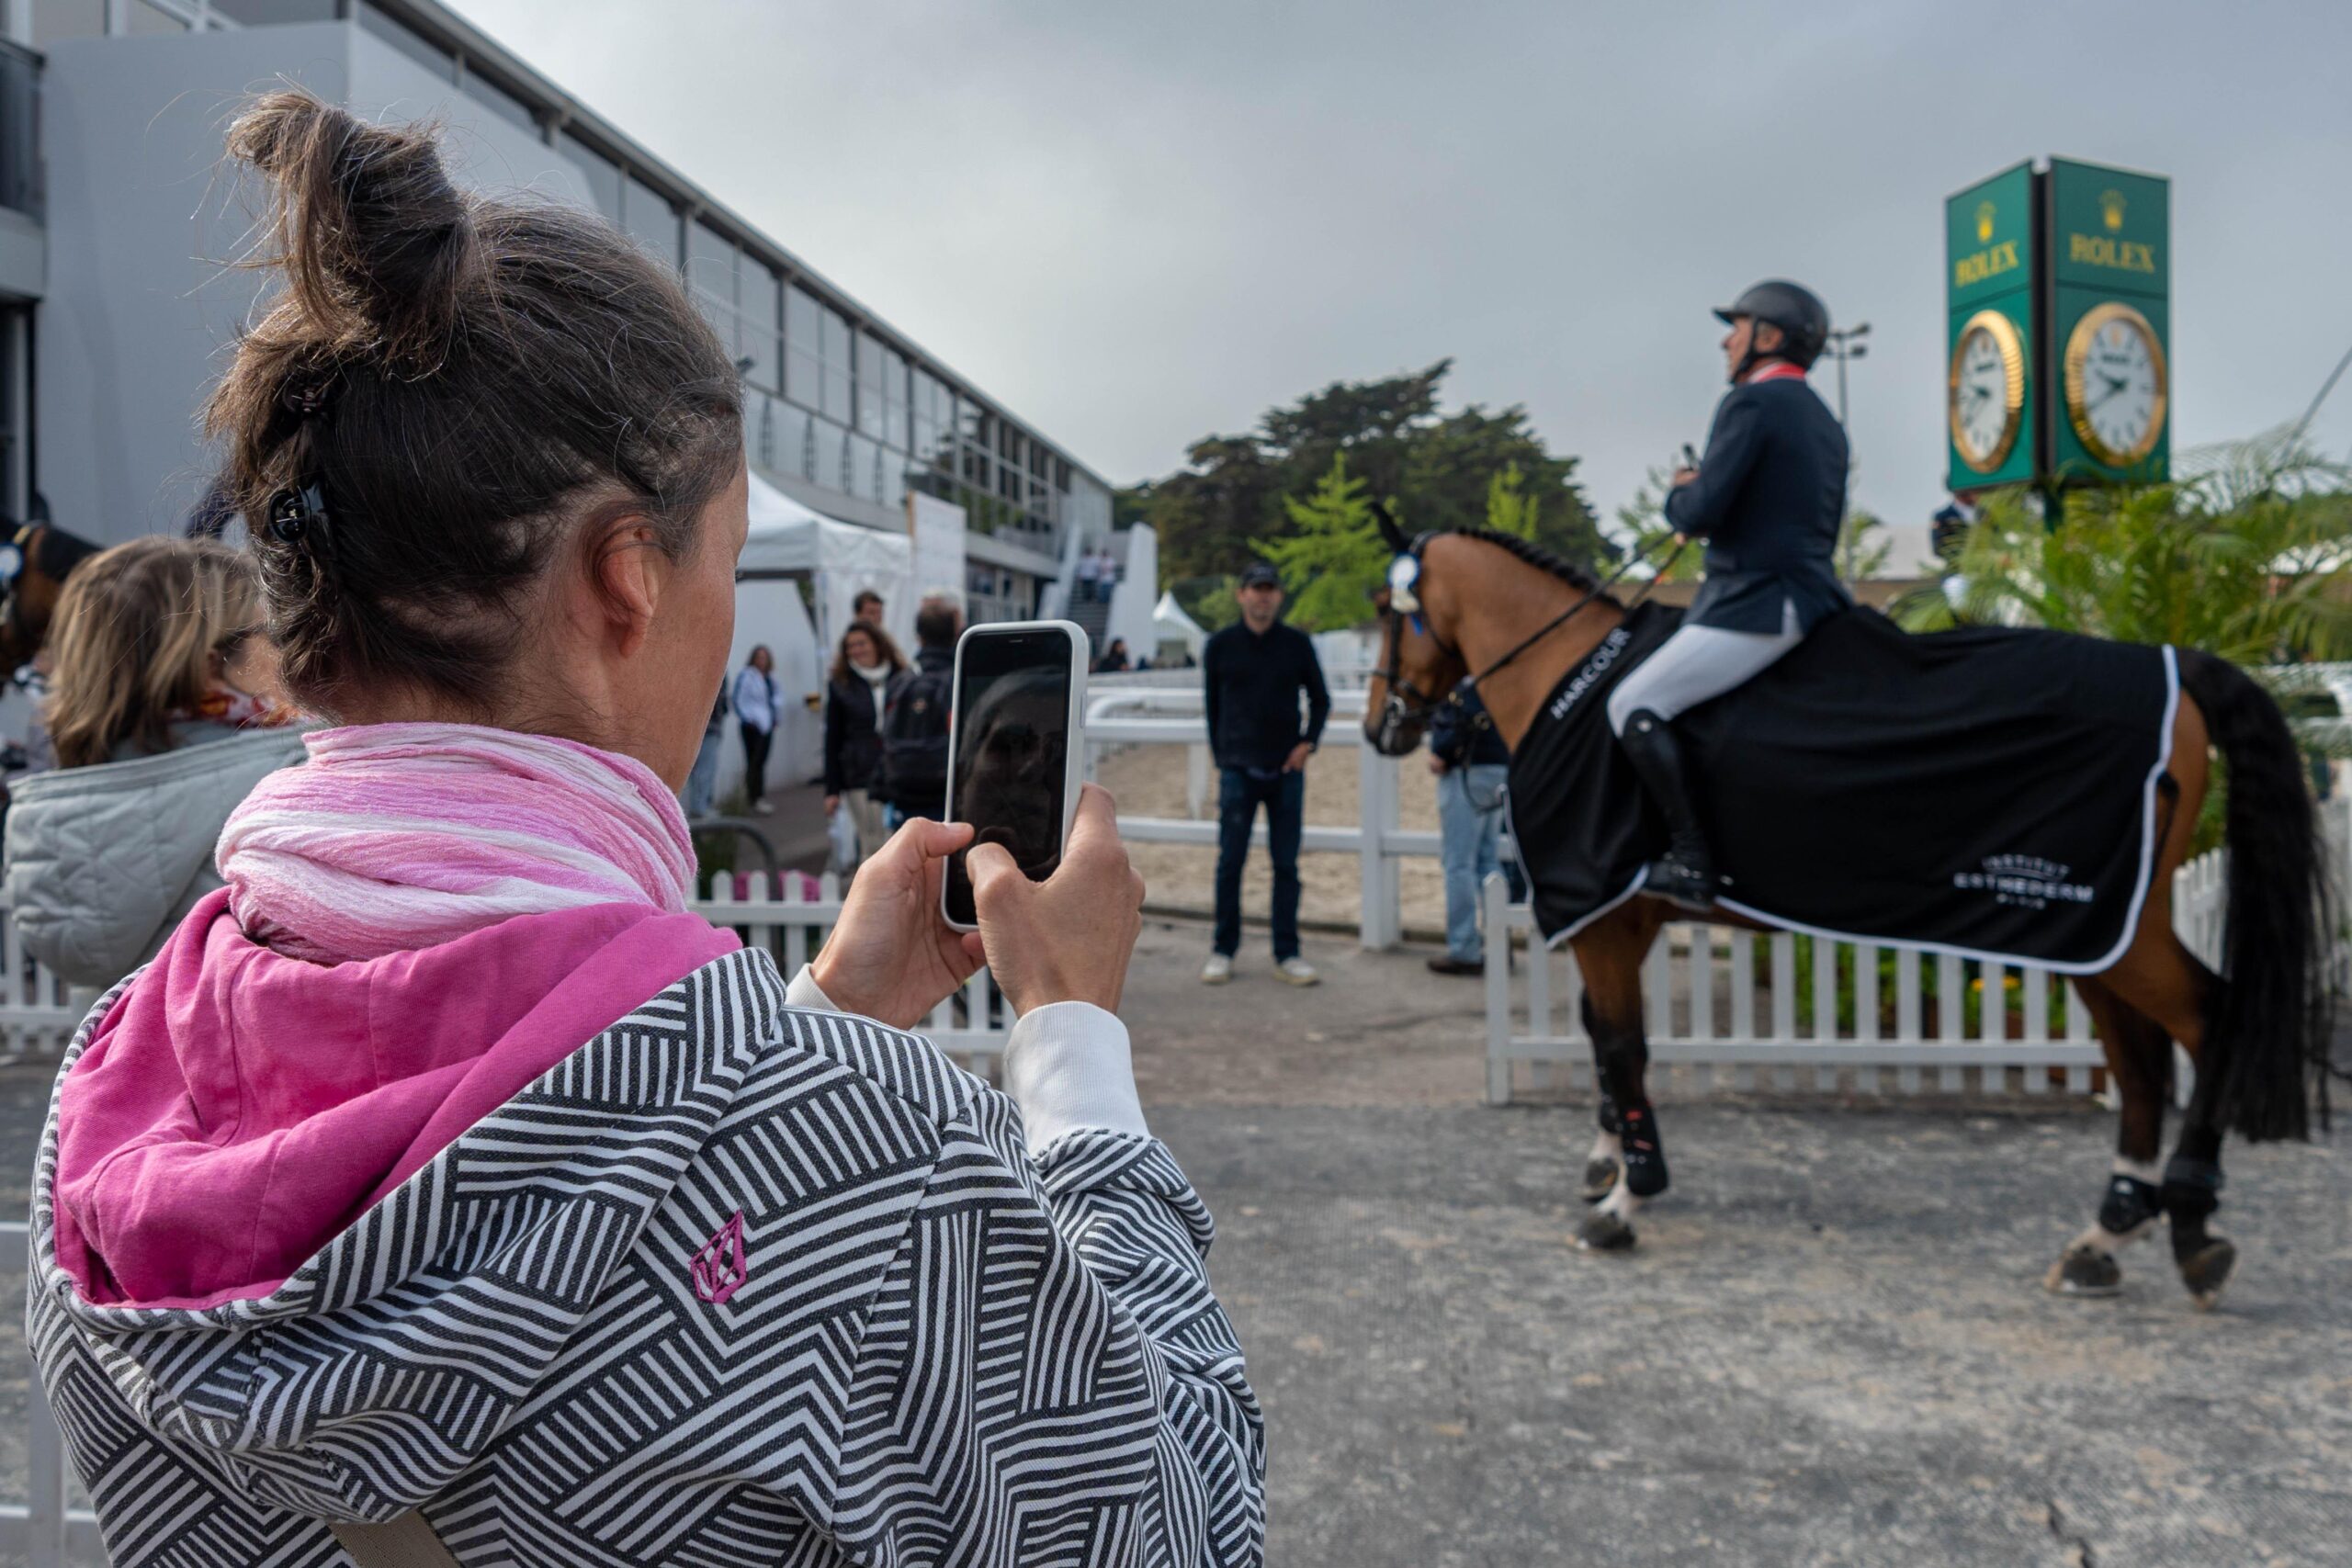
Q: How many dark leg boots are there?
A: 4